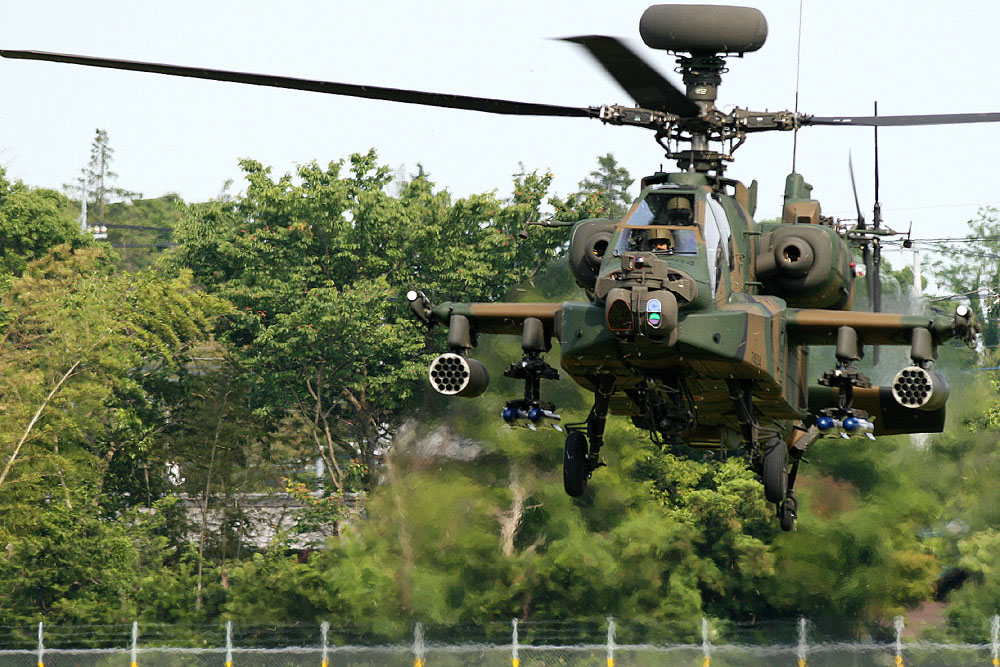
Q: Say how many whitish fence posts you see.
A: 11